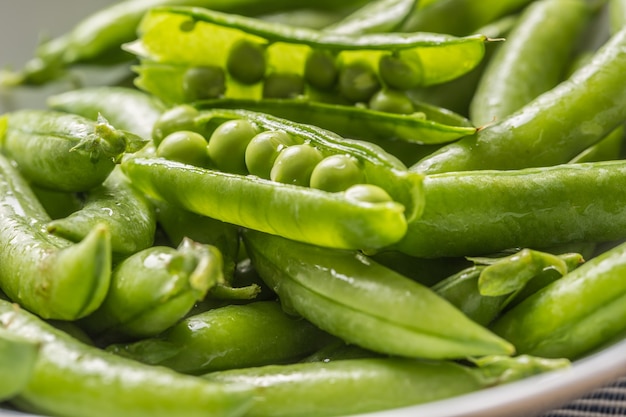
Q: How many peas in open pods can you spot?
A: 14